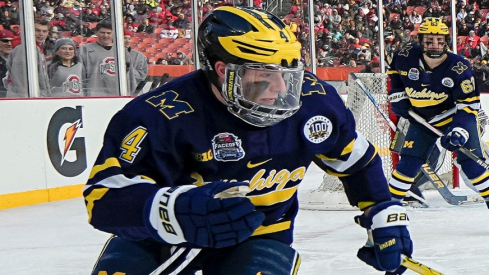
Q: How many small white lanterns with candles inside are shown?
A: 0